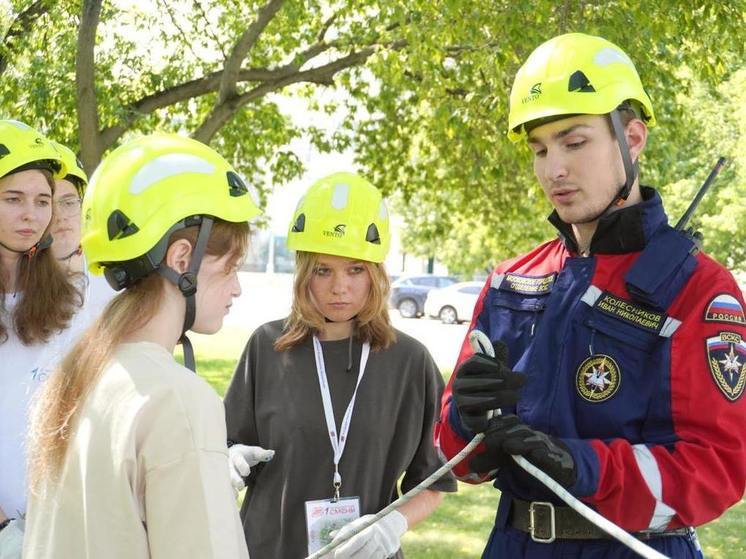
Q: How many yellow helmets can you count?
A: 5